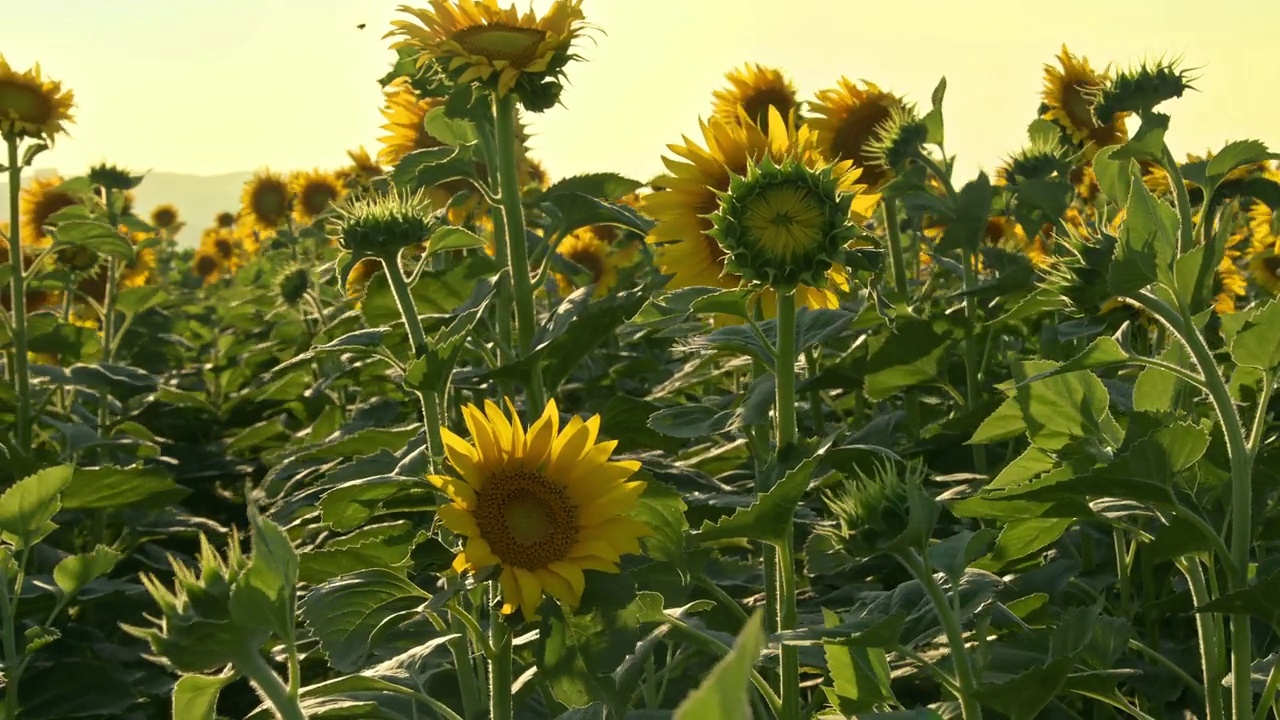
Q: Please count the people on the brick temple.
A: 0